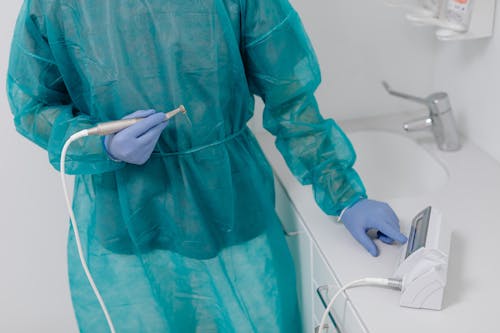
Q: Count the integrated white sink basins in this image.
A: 1